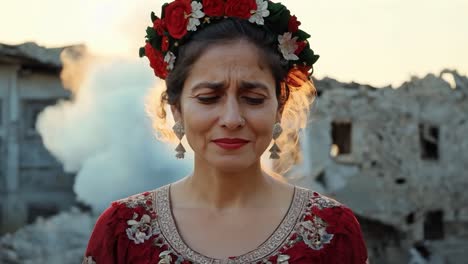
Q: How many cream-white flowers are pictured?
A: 4